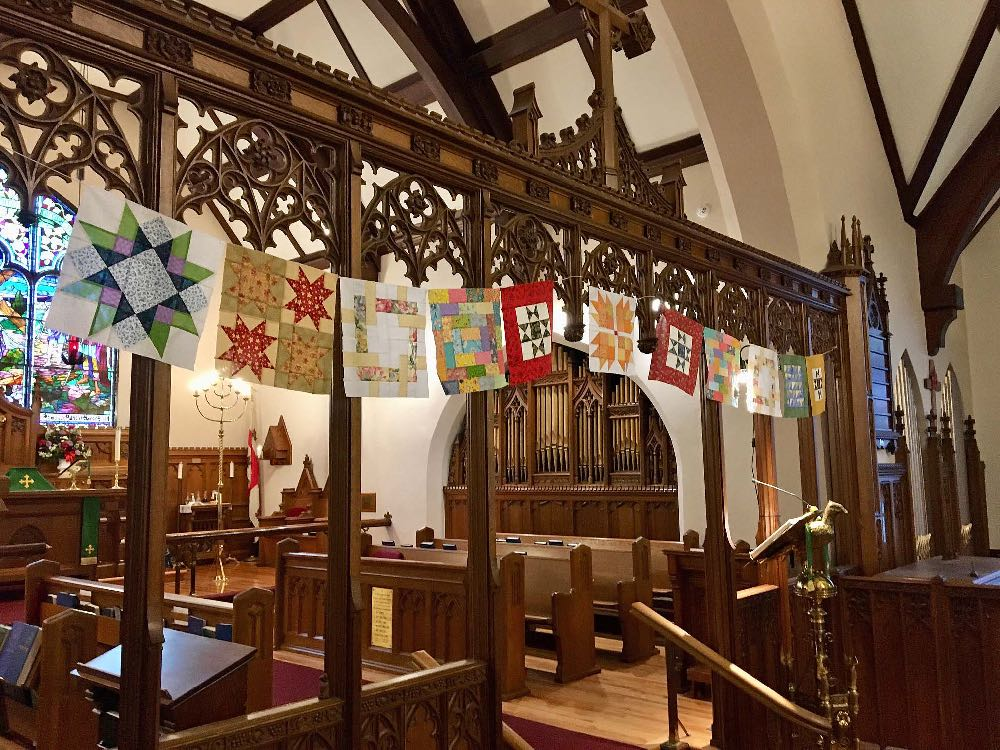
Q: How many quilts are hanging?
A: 11